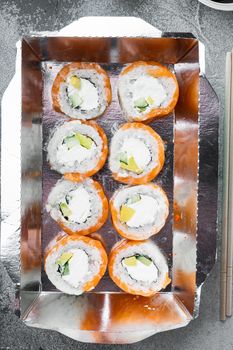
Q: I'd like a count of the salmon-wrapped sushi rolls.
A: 8